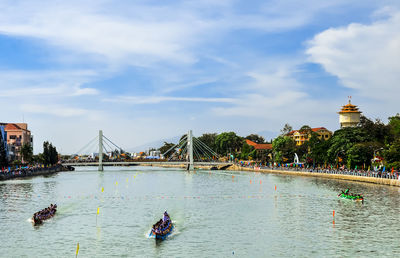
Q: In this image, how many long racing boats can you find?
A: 3